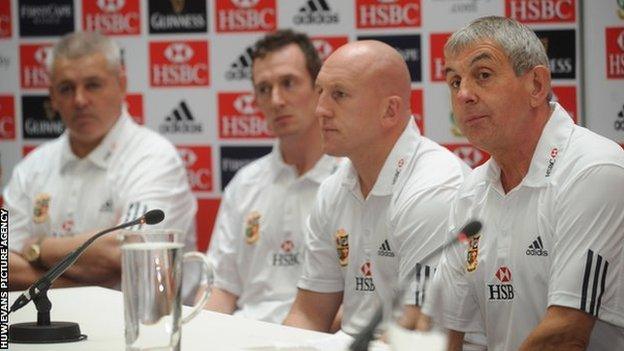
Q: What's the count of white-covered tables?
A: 1